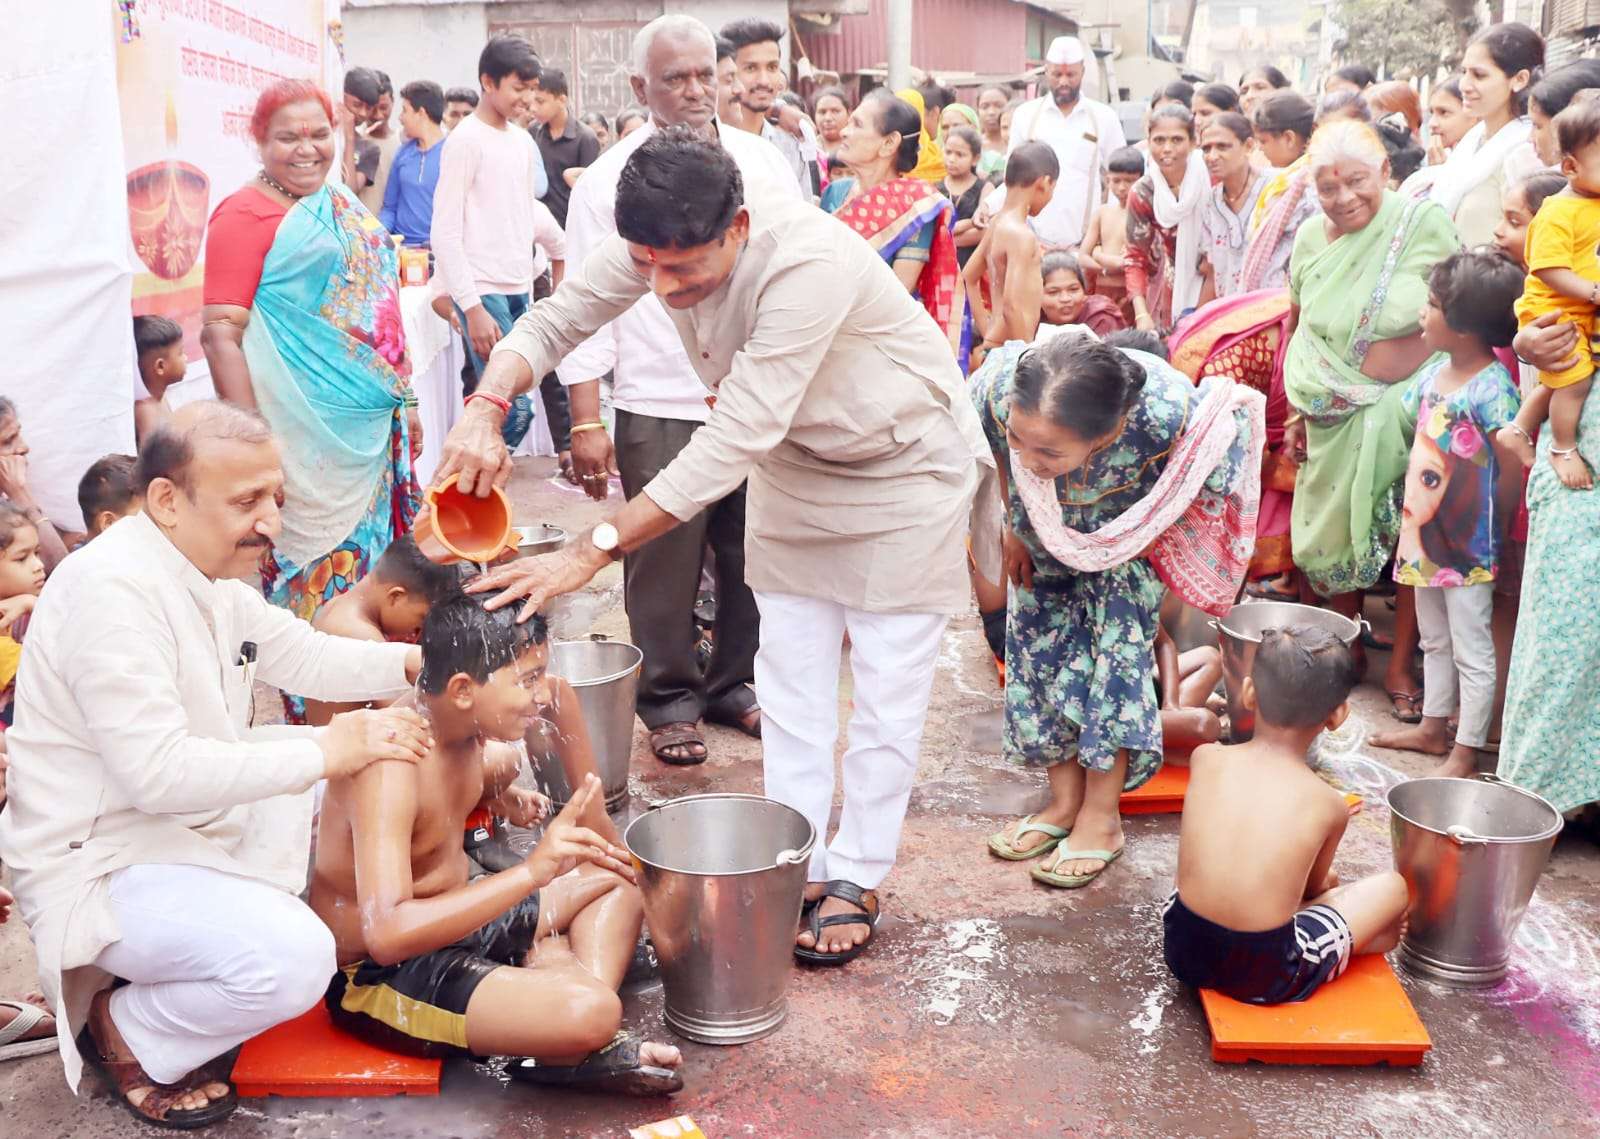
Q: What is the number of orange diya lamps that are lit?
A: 1